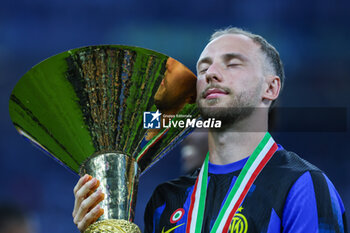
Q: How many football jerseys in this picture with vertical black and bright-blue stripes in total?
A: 1